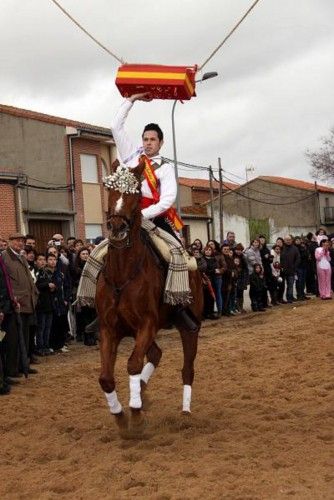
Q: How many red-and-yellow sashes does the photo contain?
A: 1